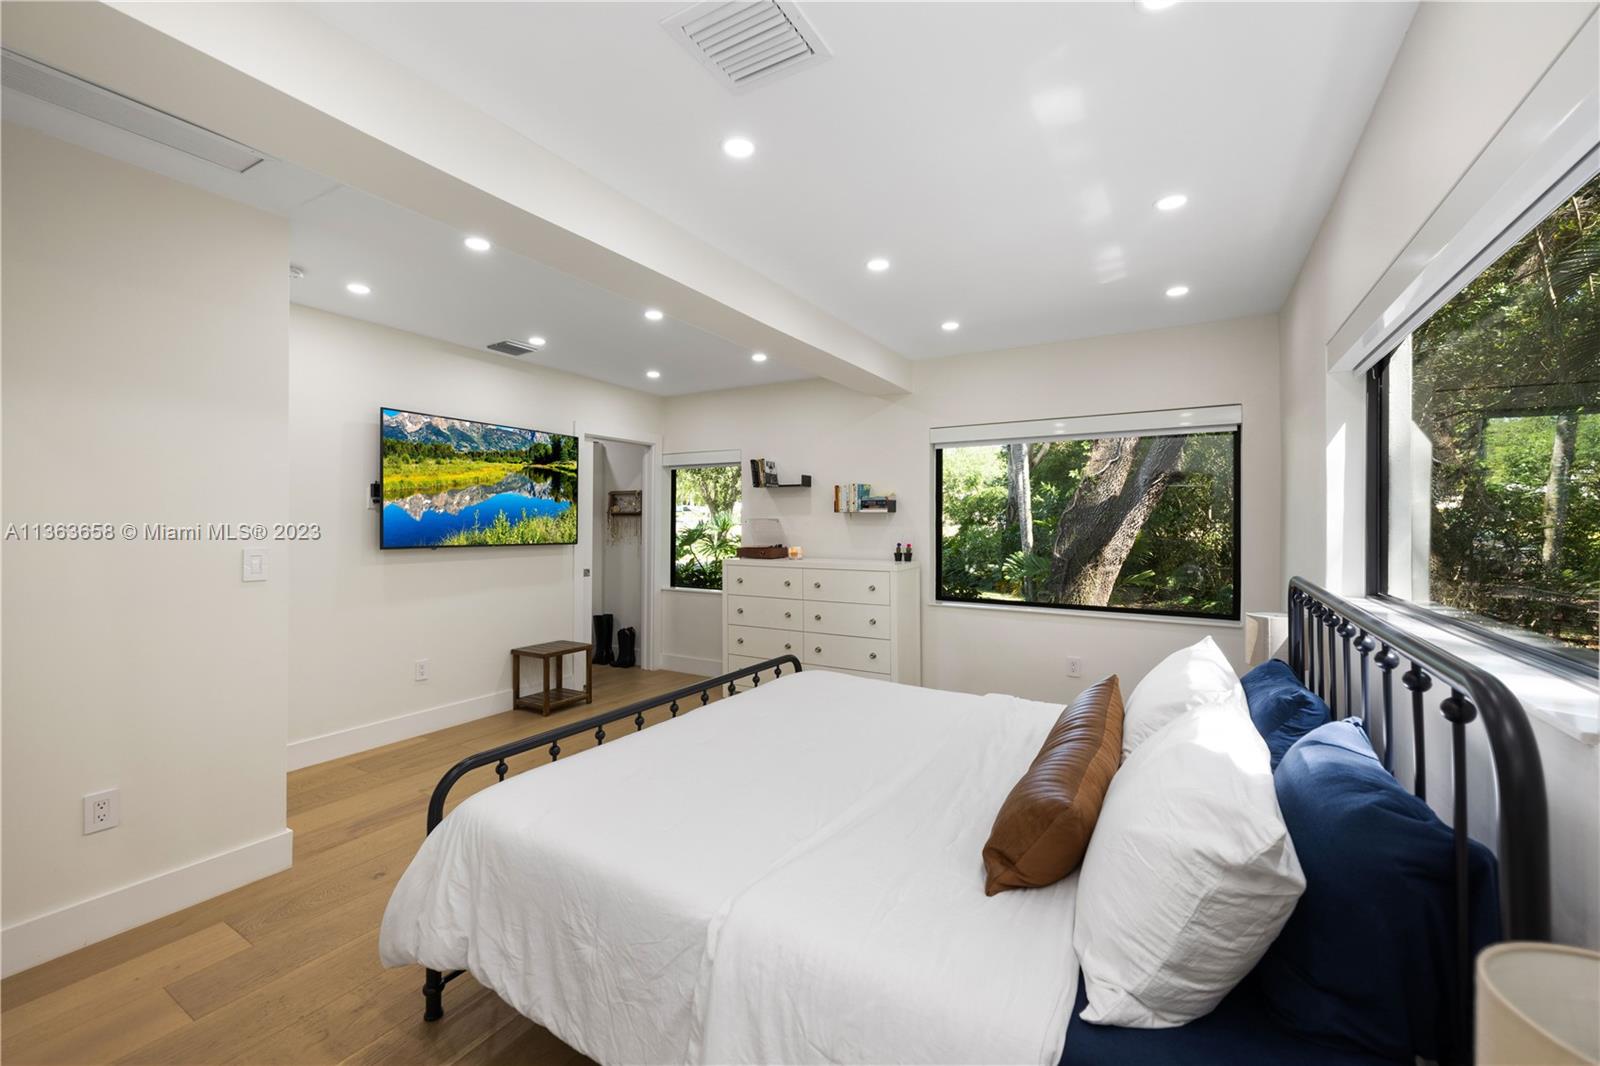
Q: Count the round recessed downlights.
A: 12